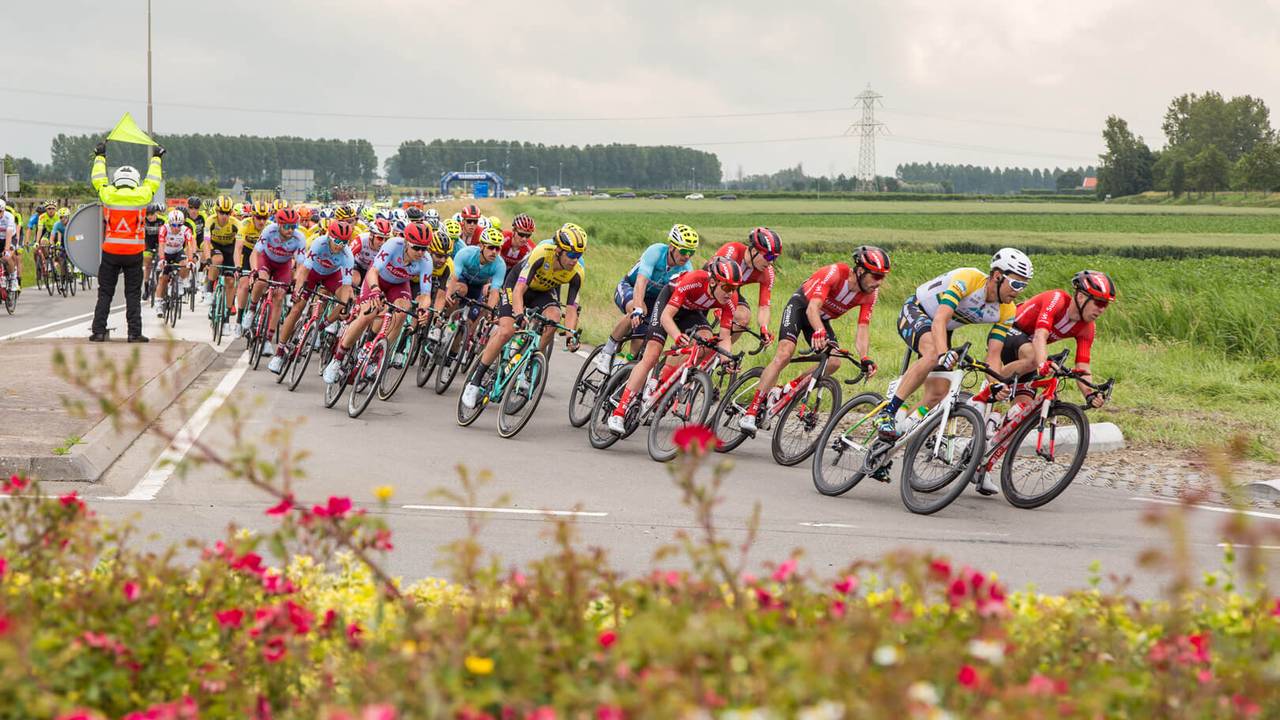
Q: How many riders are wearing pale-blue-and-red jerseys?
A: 3